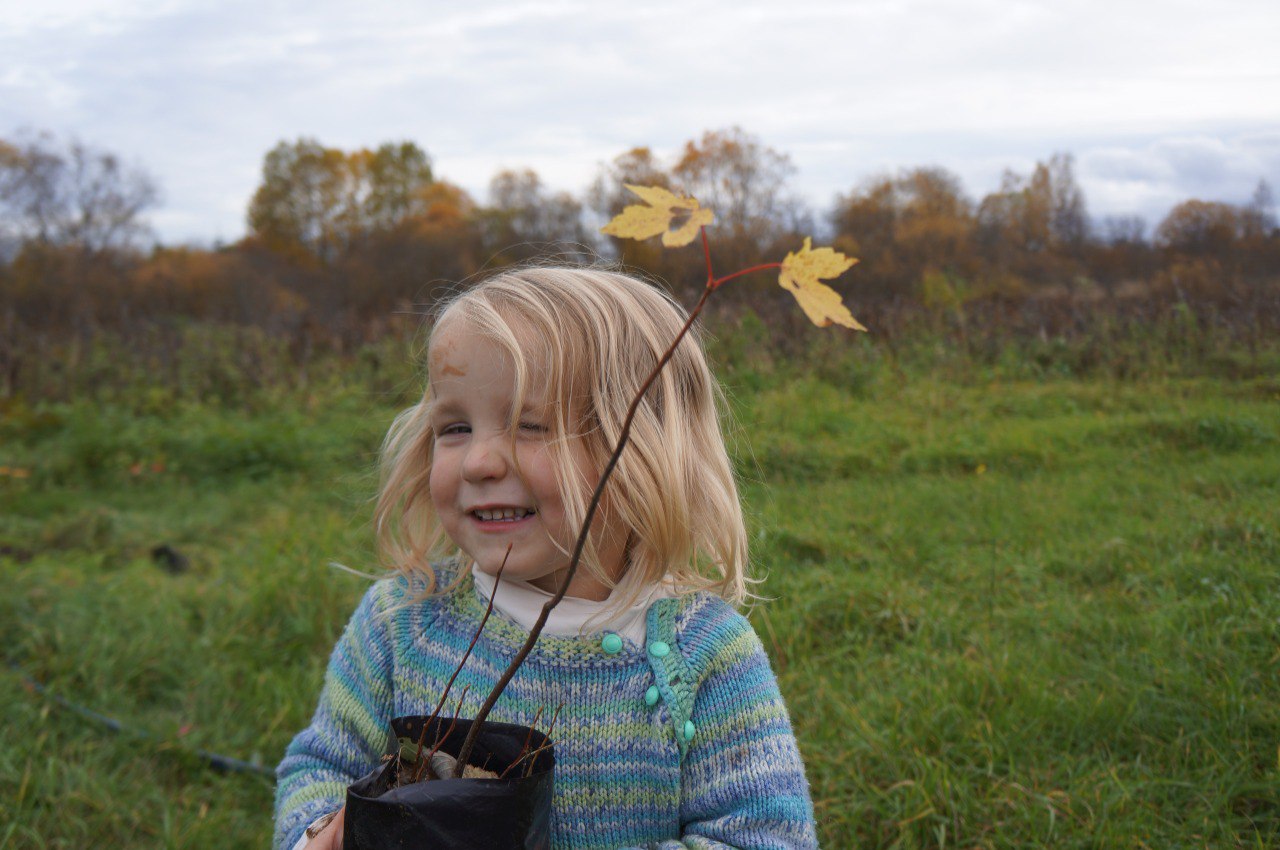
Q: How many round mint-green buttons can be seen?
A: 4